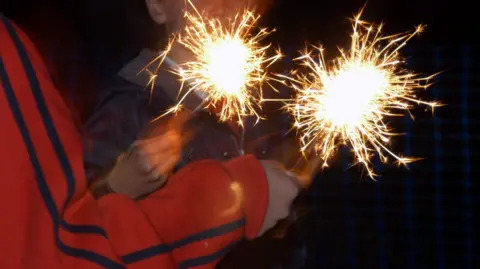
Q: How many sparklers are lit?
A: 2